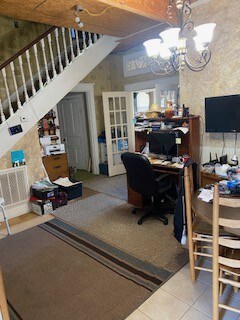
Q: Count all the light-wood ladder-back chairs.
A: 2